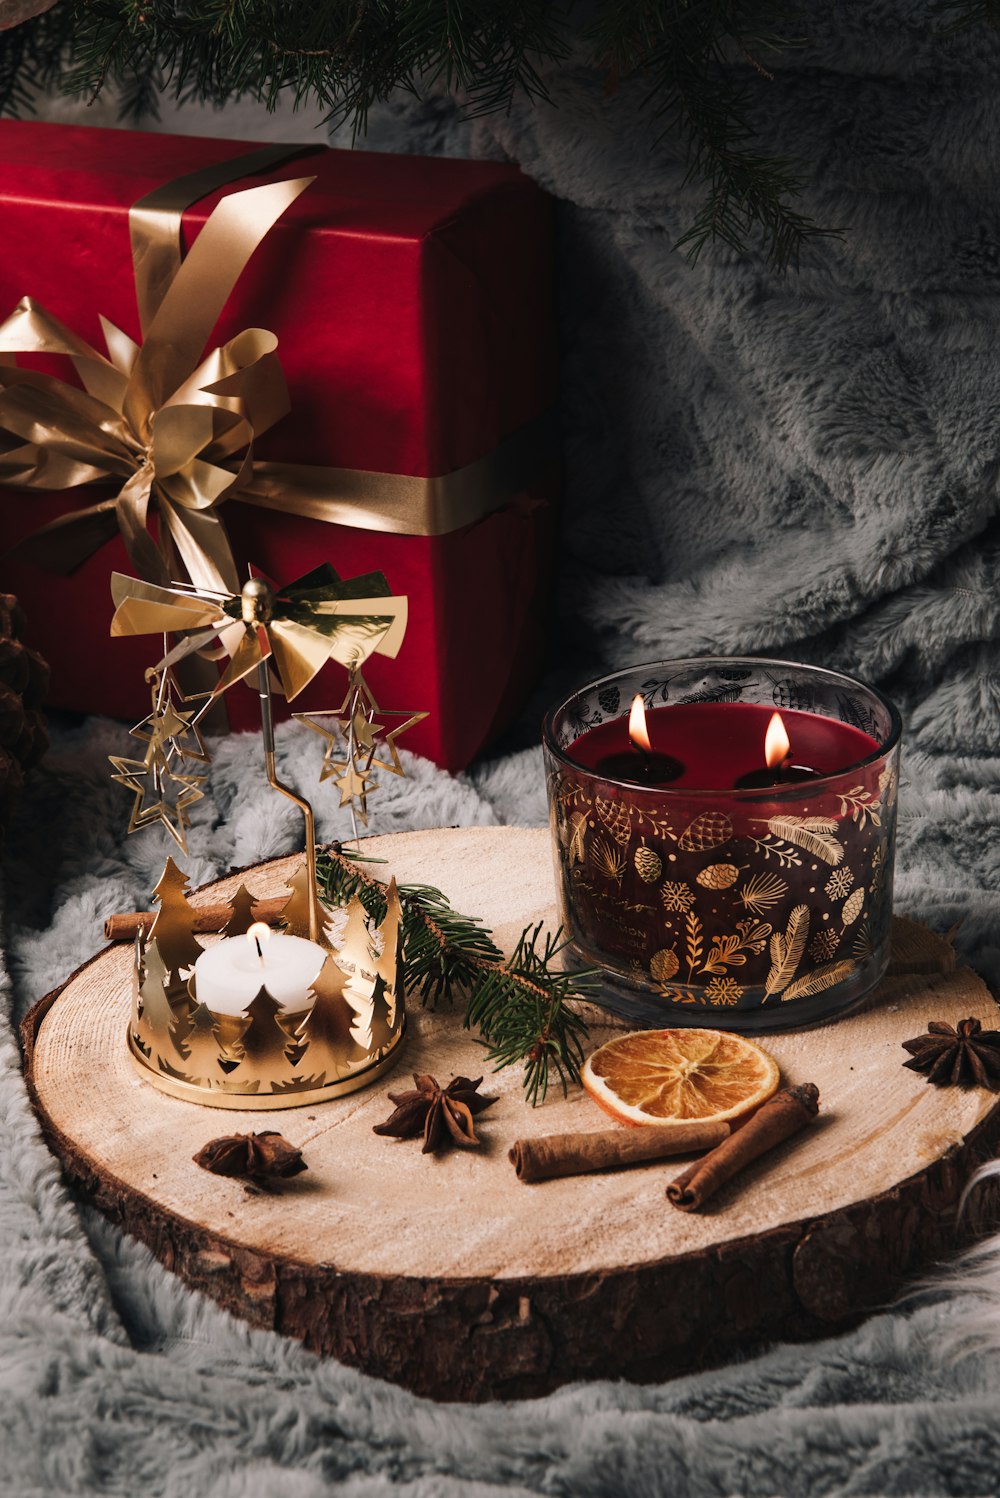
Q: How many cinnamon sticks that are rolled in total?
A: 3